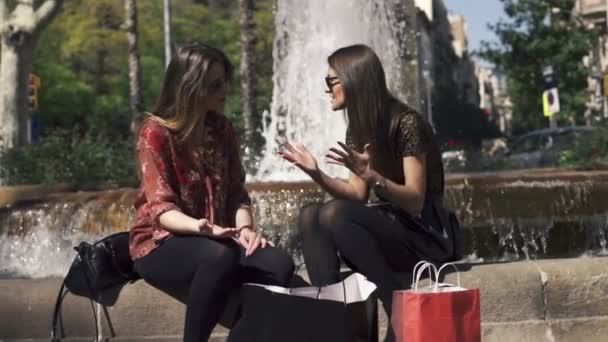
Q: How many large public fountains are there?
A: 1